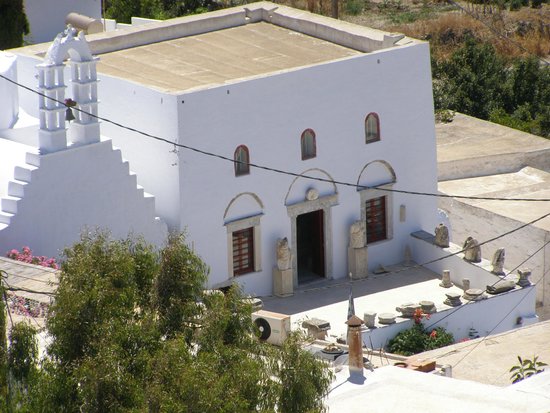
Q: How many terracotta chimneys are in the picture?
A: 1